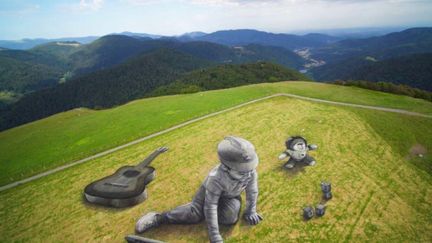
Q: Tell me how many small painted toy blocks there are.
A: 4